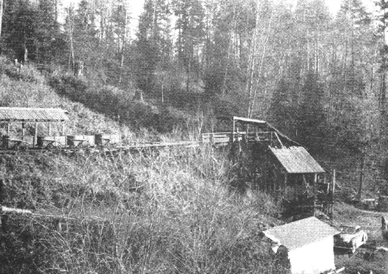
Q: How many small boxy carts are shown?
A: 4